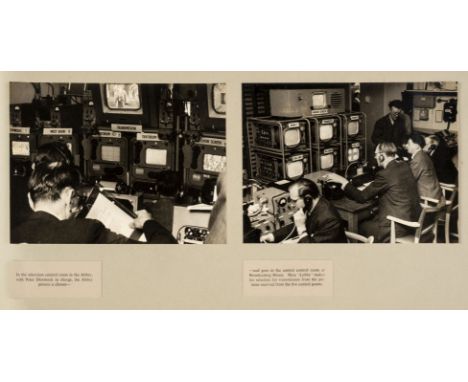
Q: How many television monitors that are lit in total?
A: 14